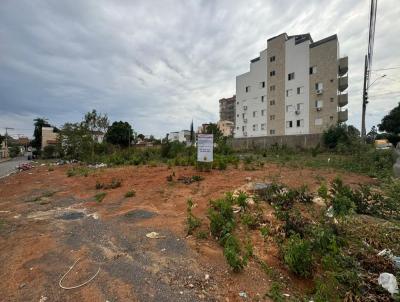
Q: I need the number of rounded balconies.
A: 4